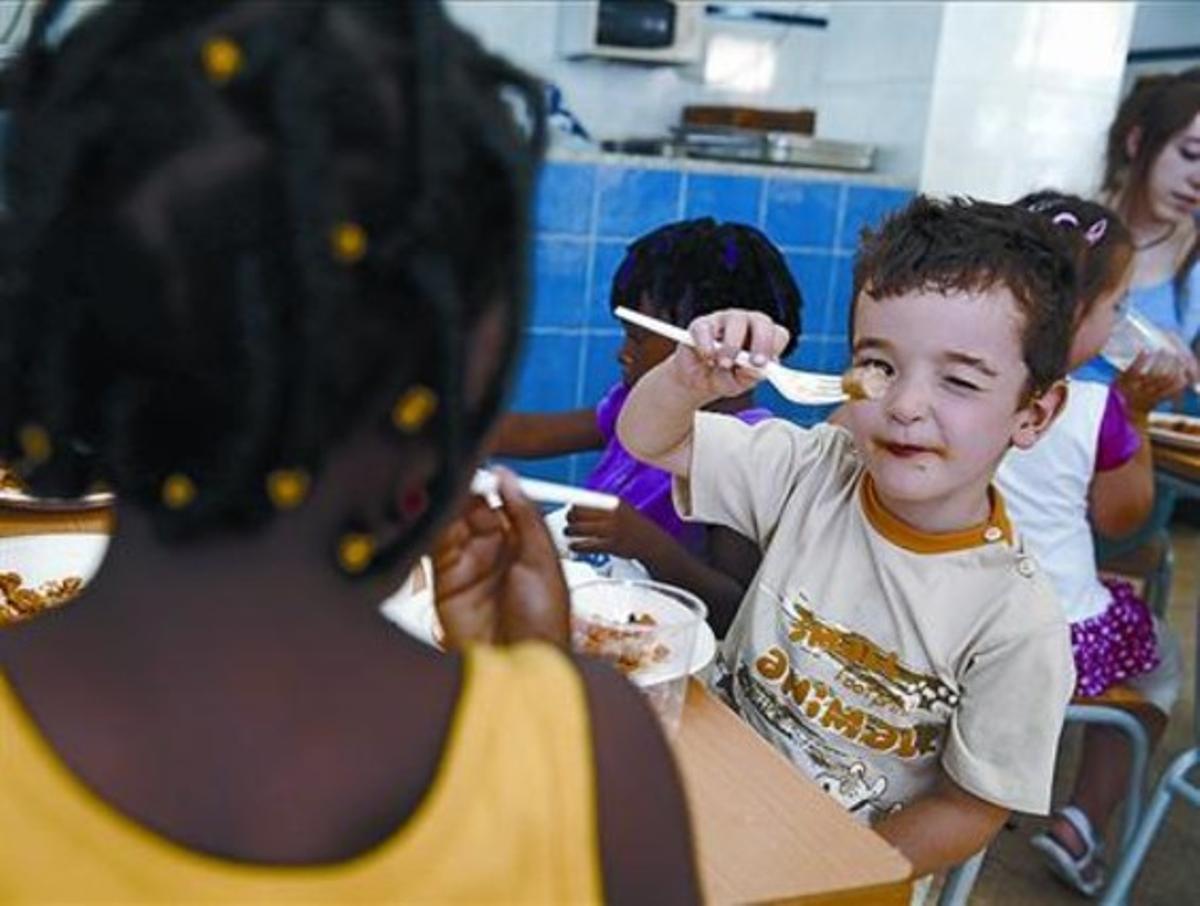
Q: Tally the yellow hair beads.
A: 7